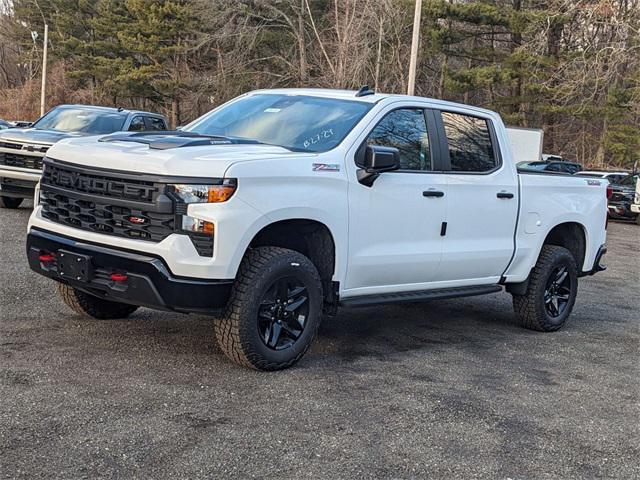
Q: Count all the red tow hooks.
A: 2